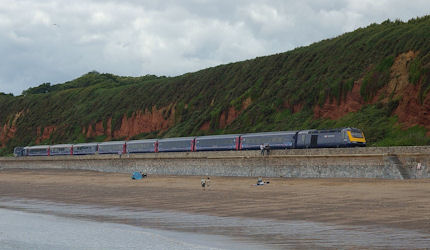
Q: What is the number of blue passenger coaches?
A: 8